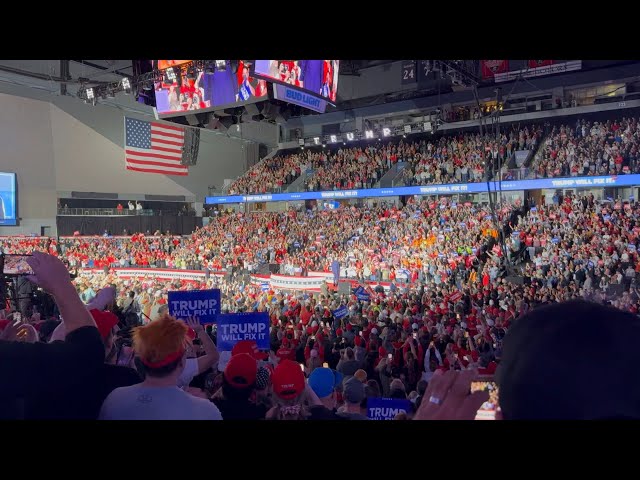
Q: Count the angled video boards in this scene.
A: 2